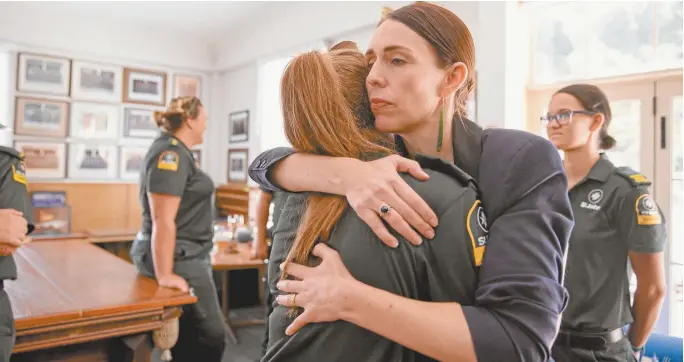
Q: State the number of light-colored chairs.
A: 0